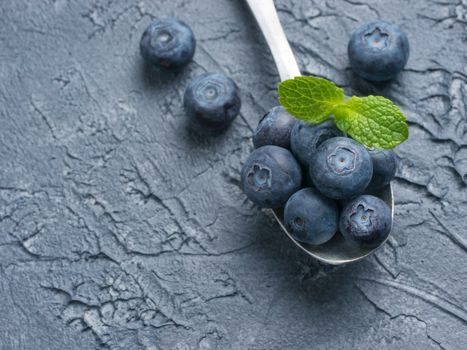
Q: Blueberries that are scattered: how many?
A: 3